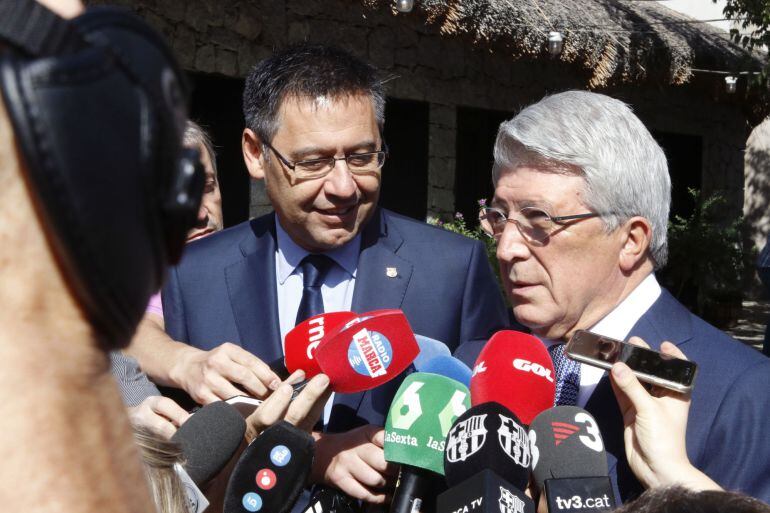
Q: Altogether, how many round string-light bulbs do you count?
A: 3